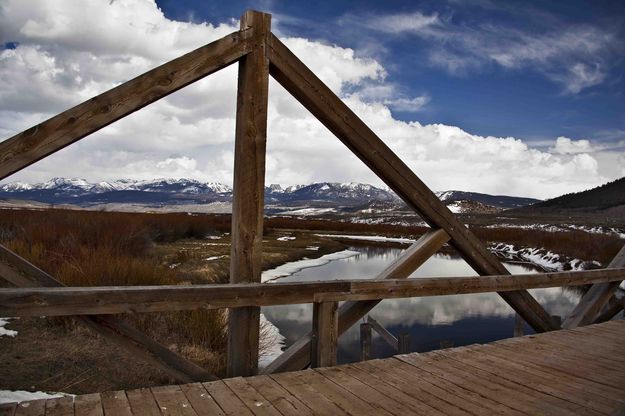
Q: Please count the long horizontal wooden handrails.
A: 1